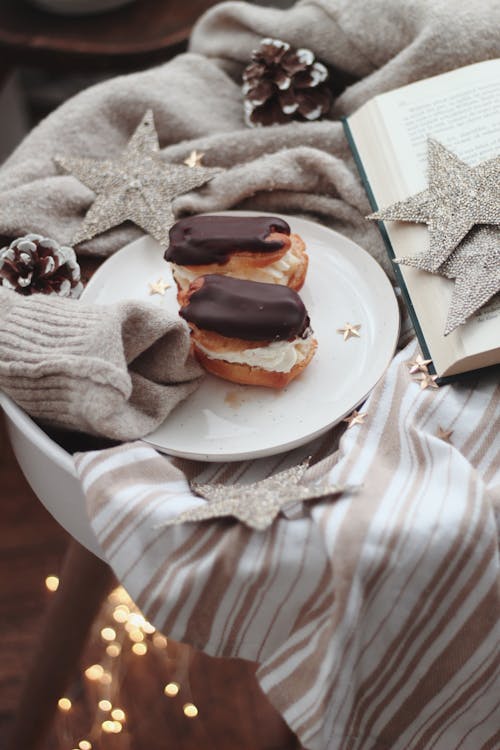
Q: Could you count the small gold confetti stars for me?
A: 7